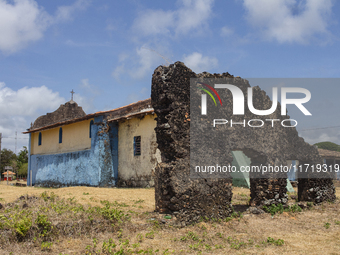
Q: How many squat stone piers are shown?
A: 2